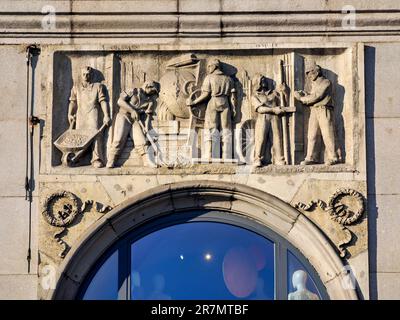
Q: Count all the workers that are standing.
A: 5